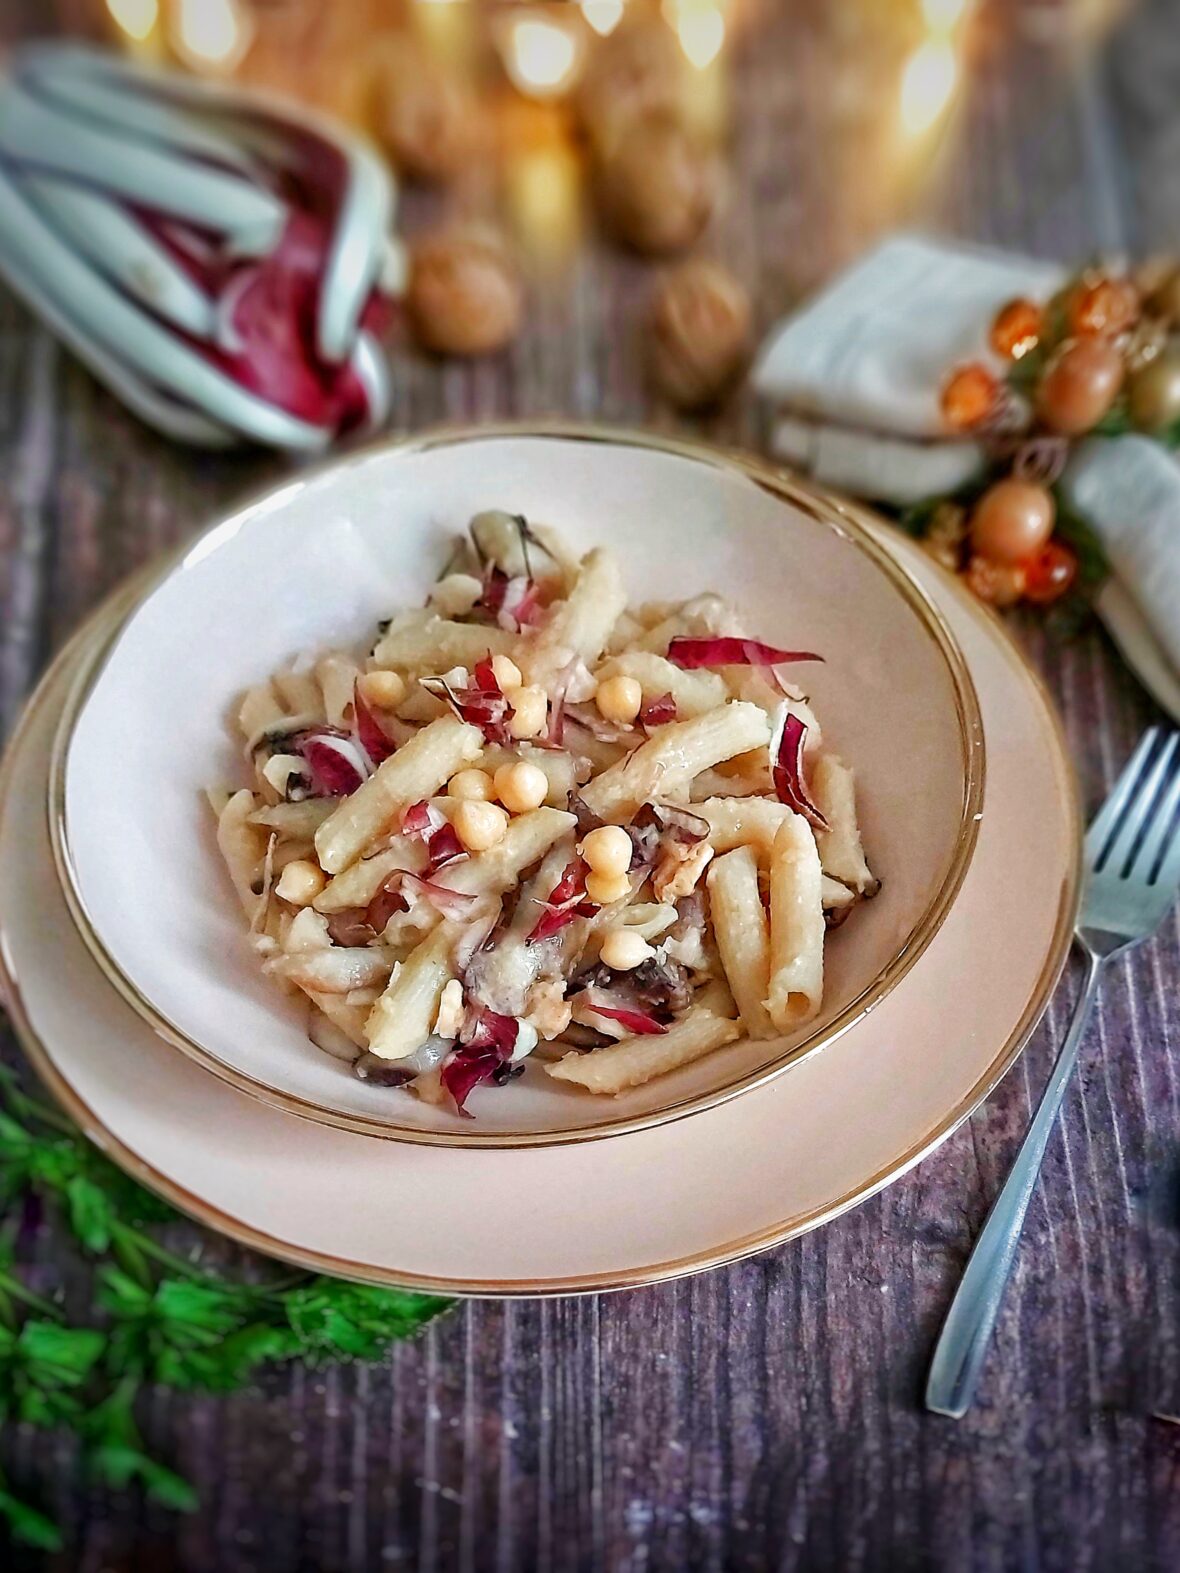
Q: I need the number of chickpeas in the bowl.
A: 11